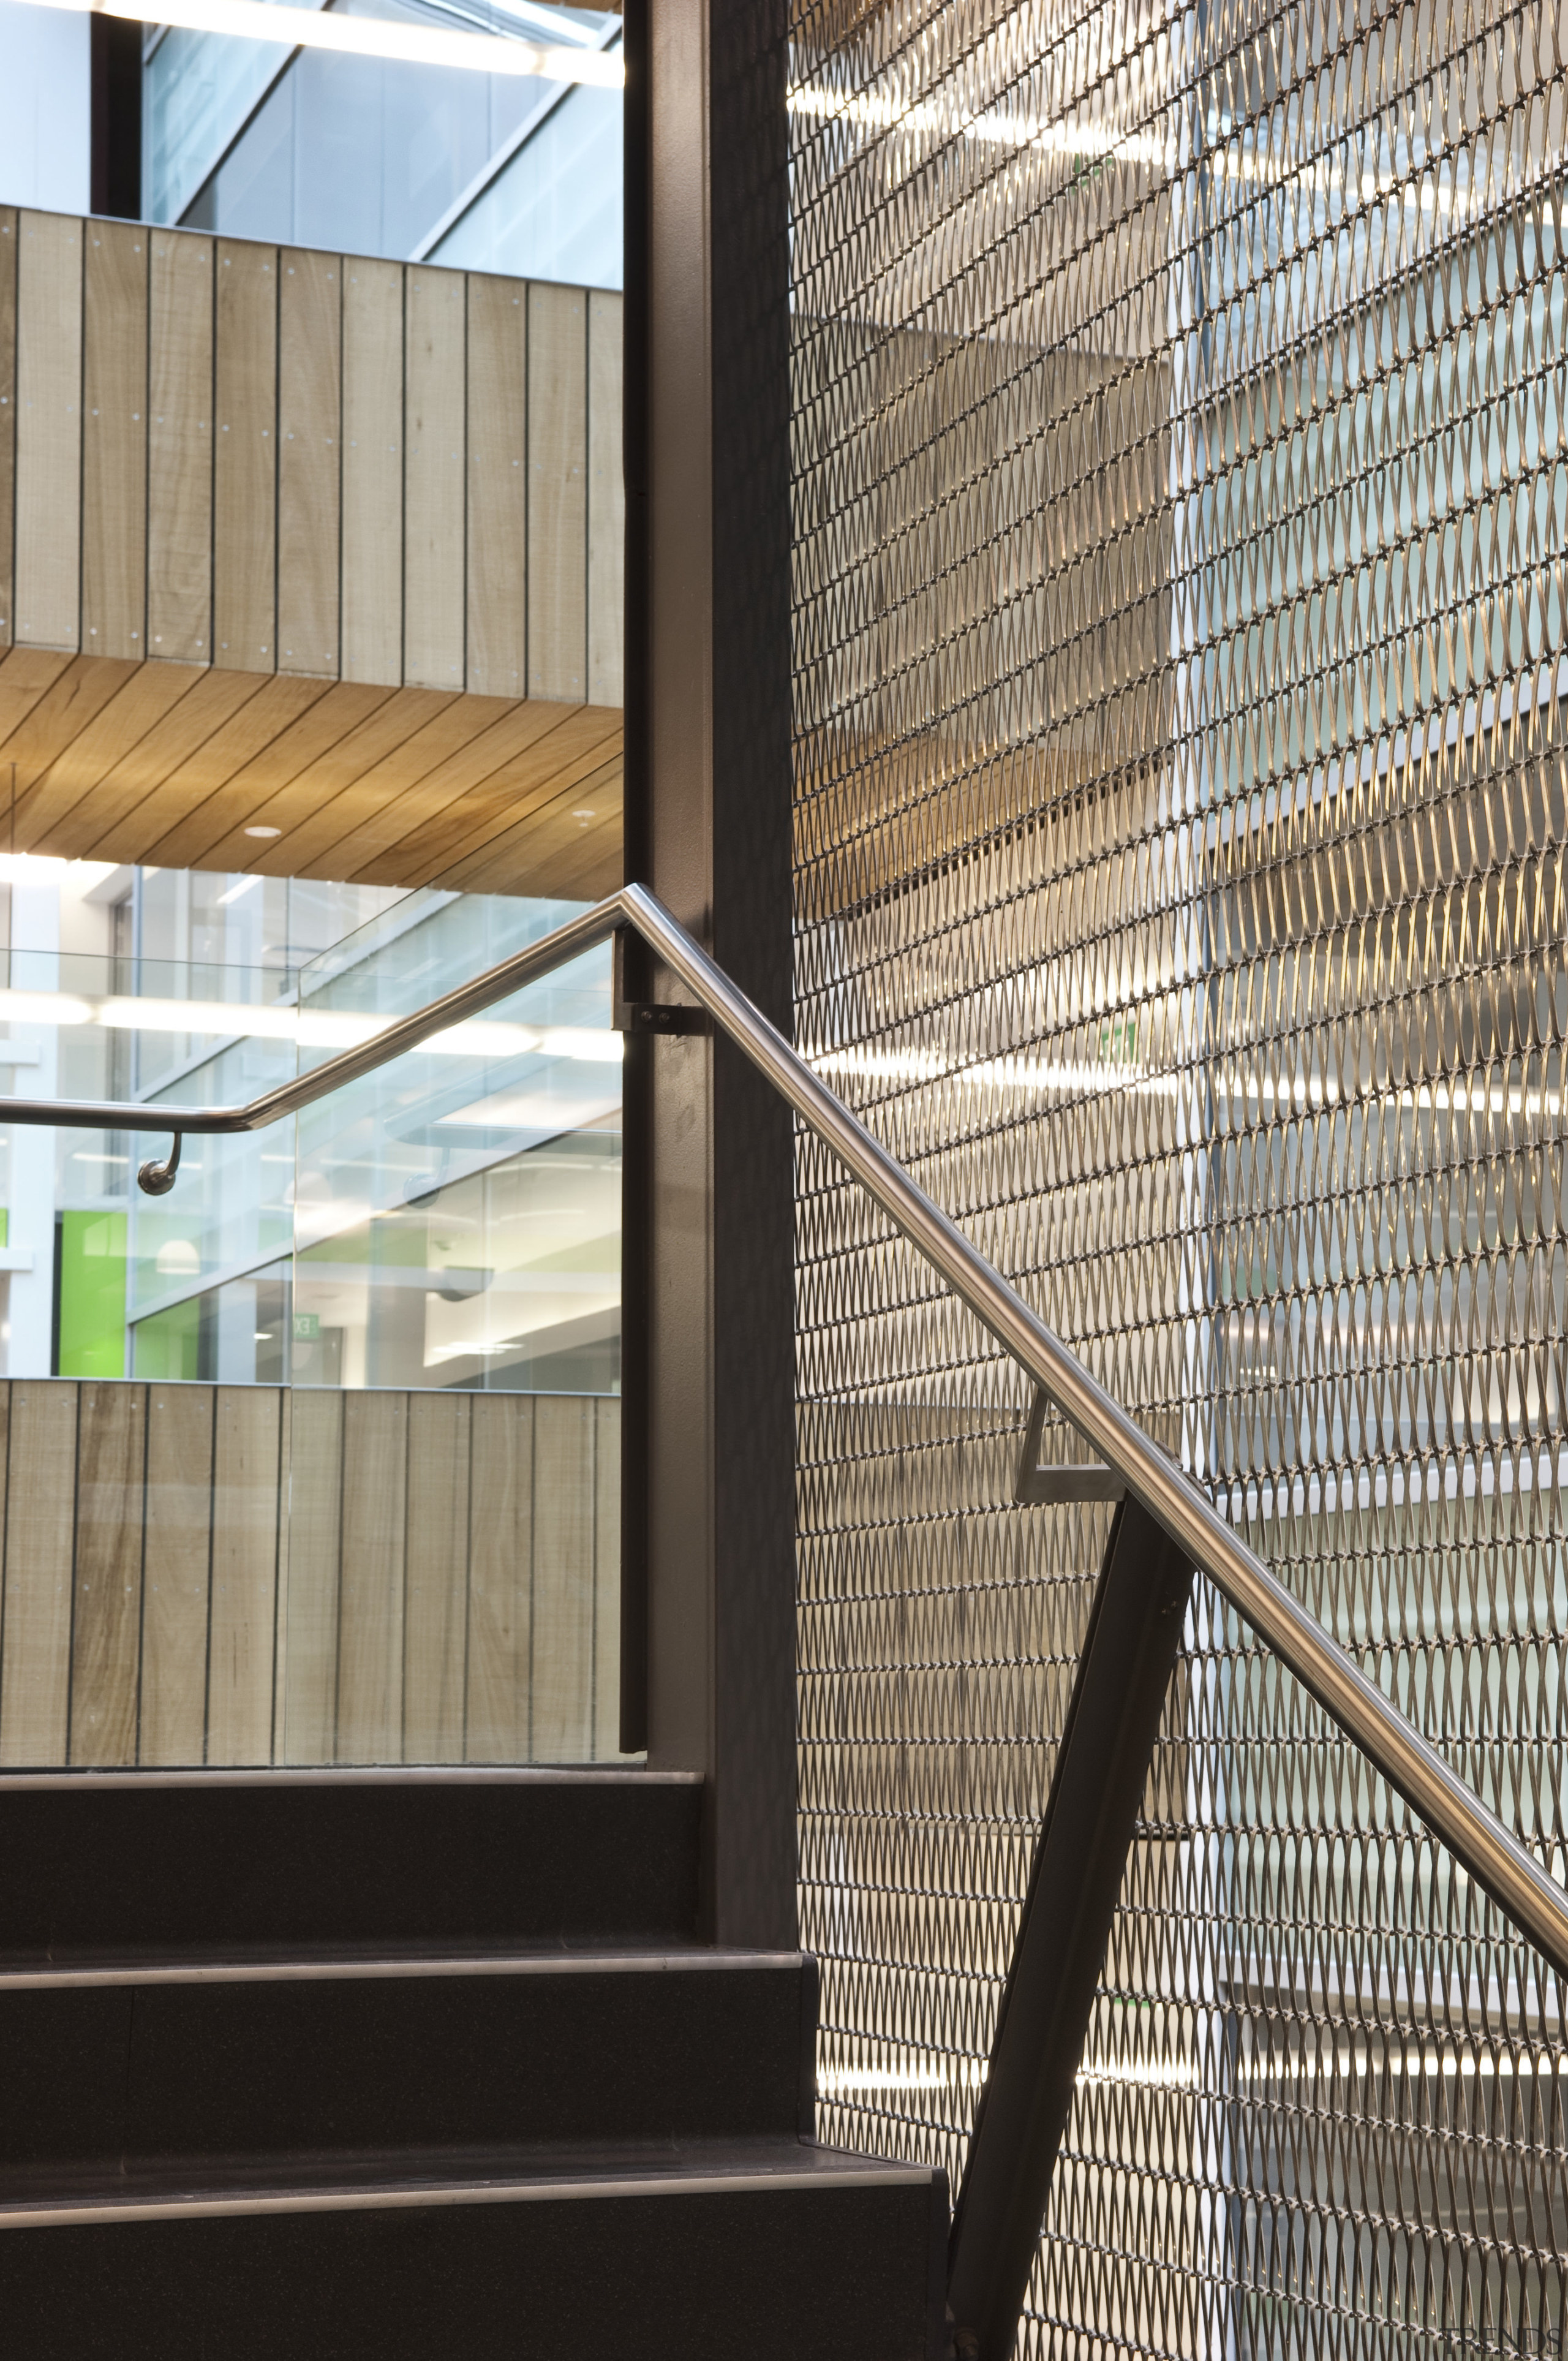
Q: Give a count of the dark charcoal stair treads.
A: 3